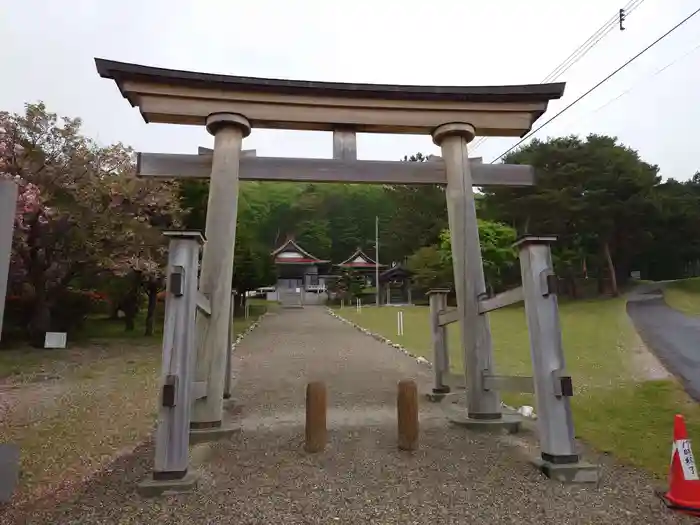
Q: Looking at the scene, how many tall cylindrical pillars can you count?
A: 2